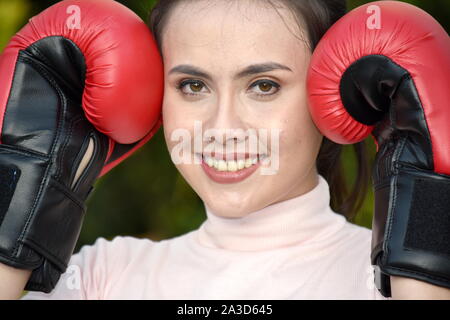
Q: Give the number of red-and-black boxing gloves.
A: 2